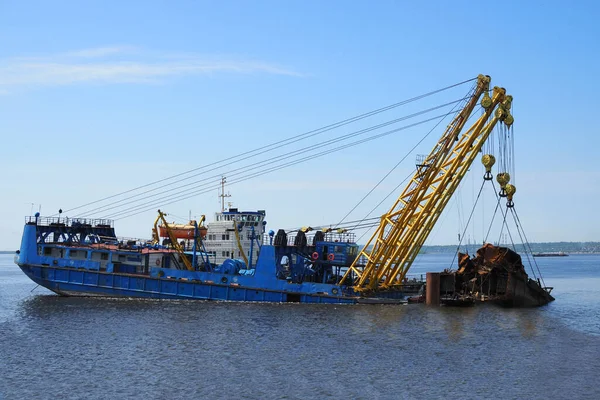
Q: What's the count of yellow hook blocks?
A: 3